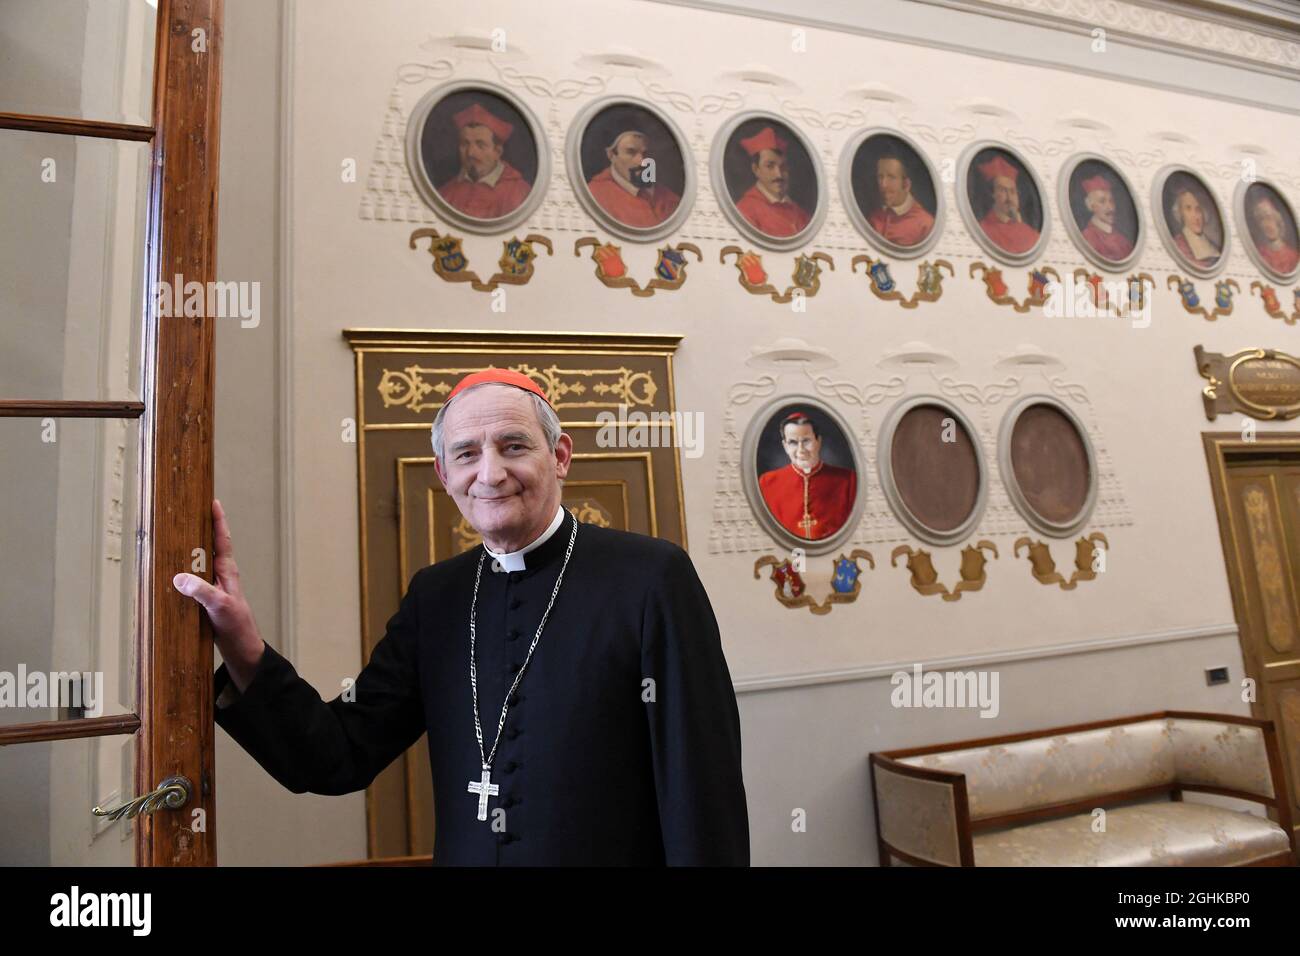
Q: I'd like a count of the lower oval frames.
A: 3